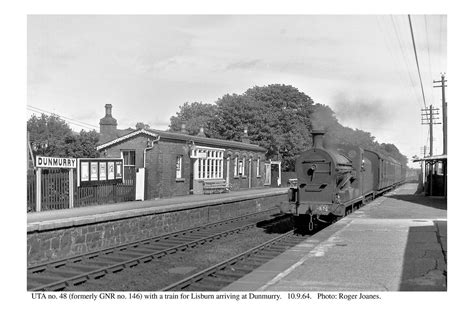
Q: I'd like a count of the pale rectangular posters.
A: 5